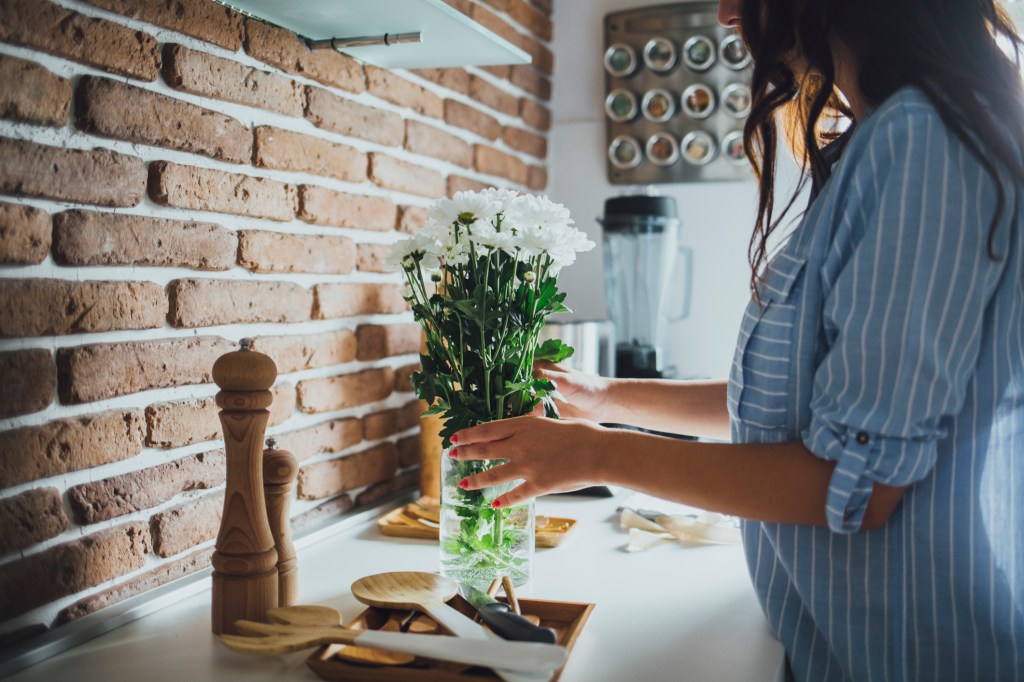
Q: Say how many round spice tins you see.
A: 12